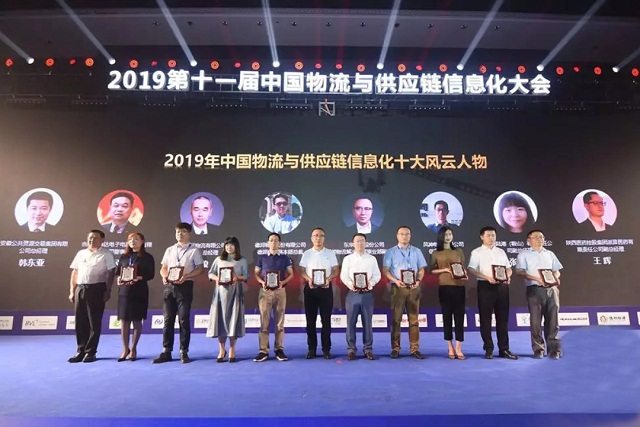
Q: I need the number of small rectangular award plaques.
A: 10